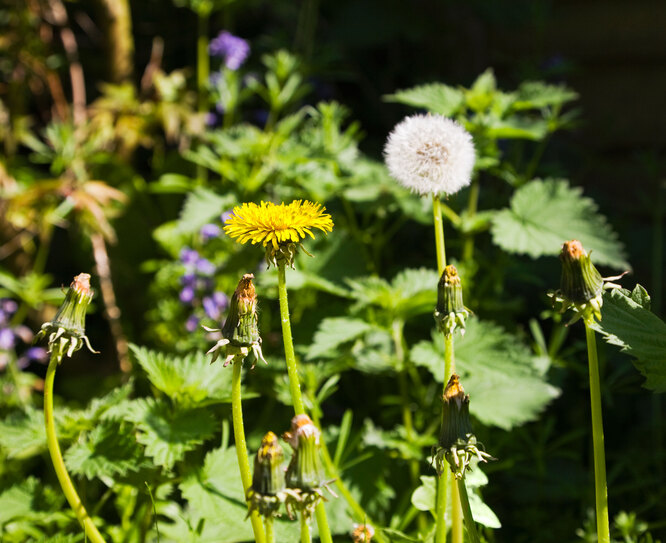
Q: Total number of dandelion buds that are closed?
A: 7